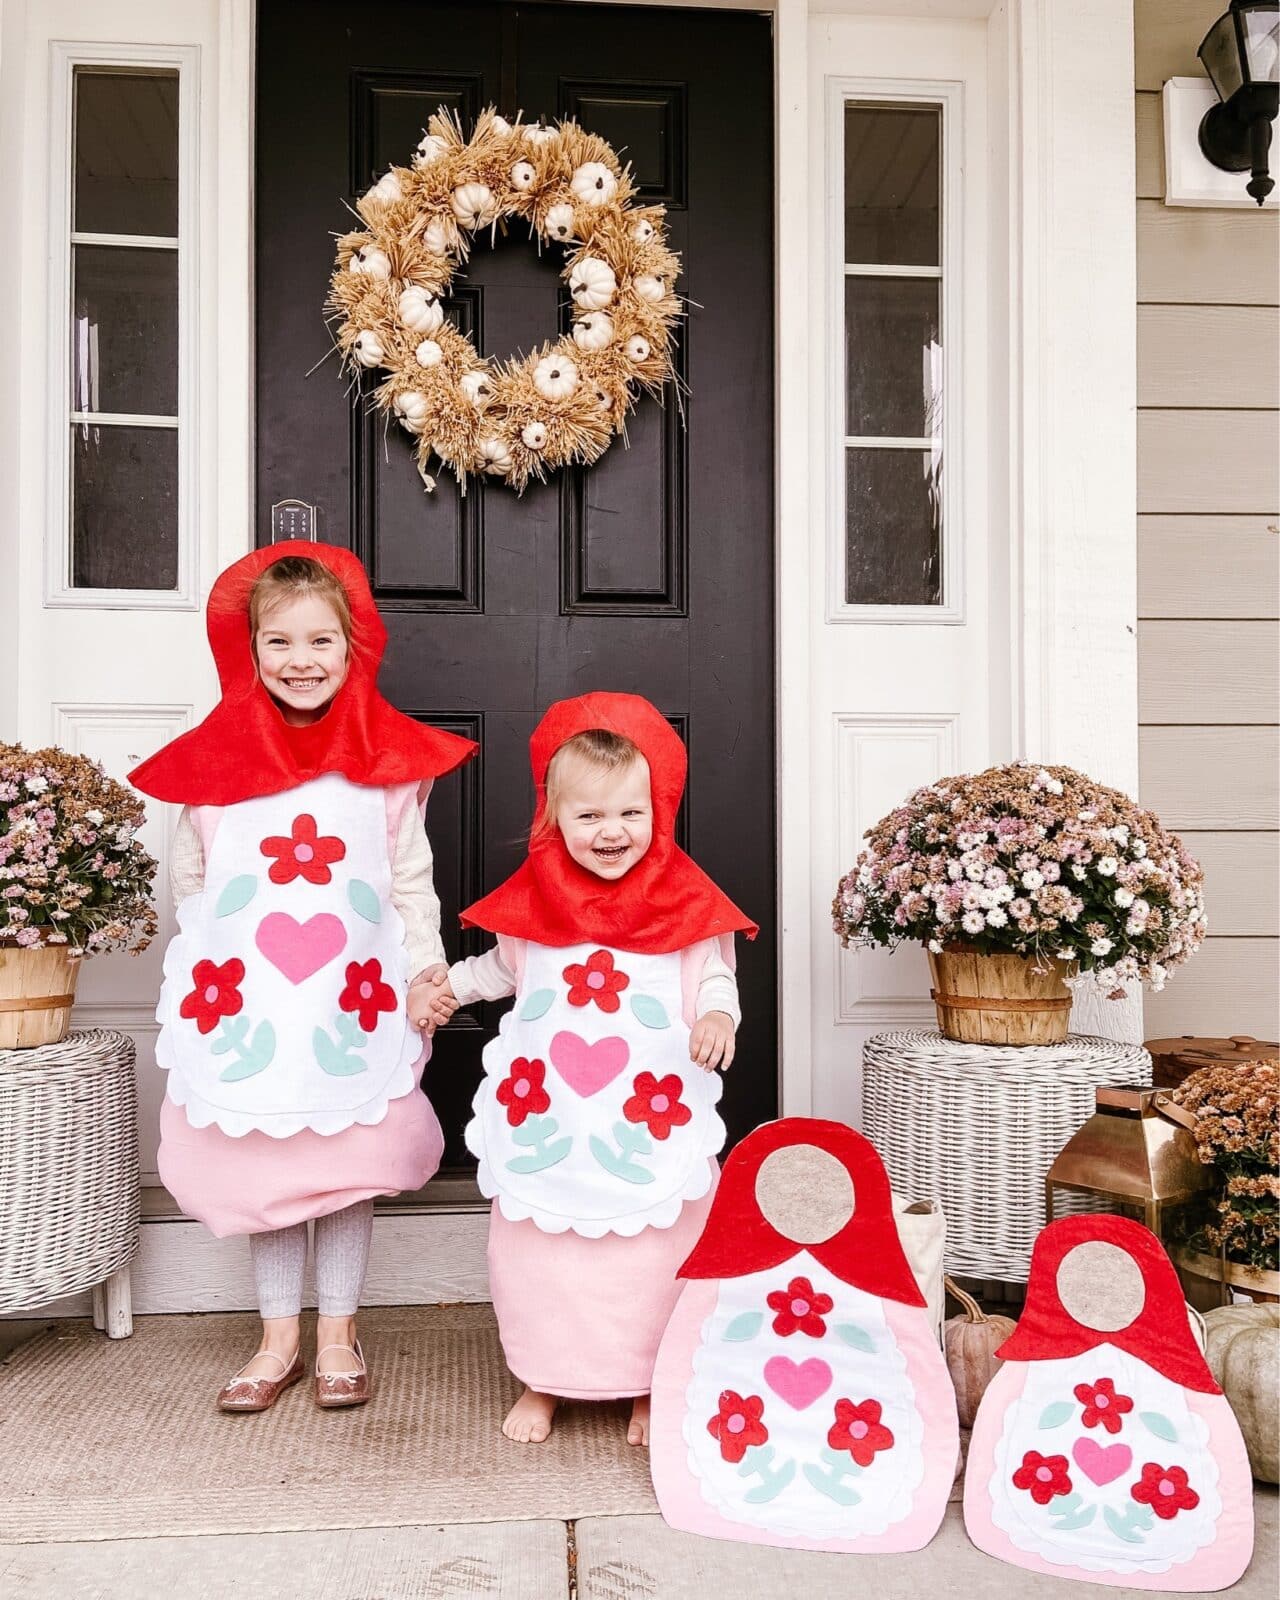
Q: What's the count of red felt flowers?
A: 12